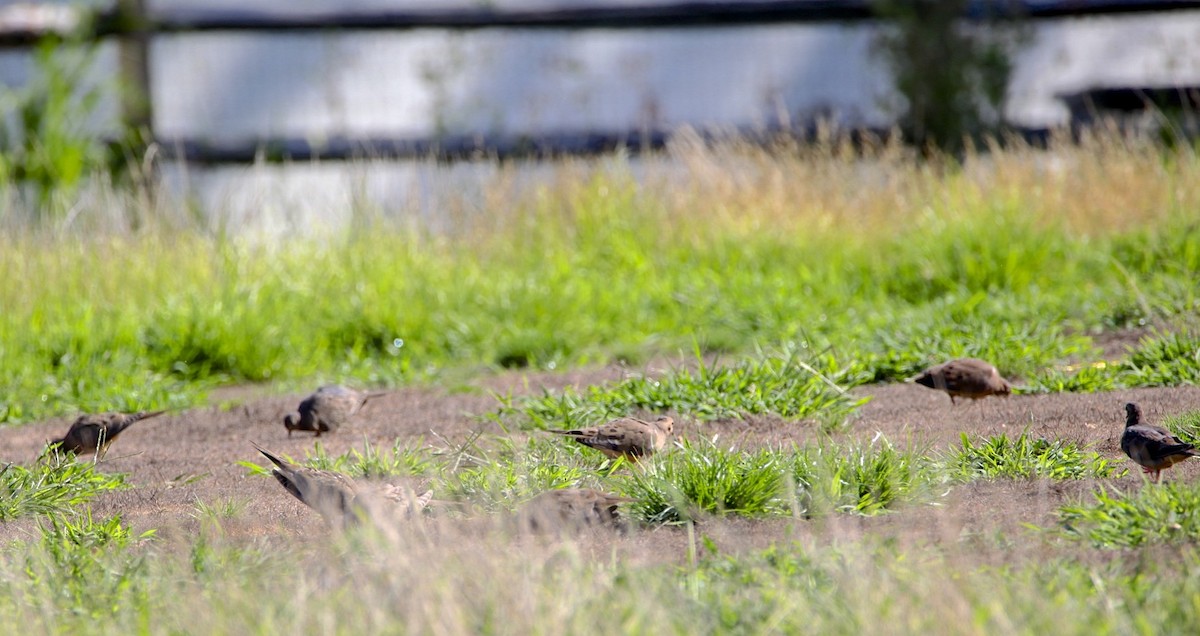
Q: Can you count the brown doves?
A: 7